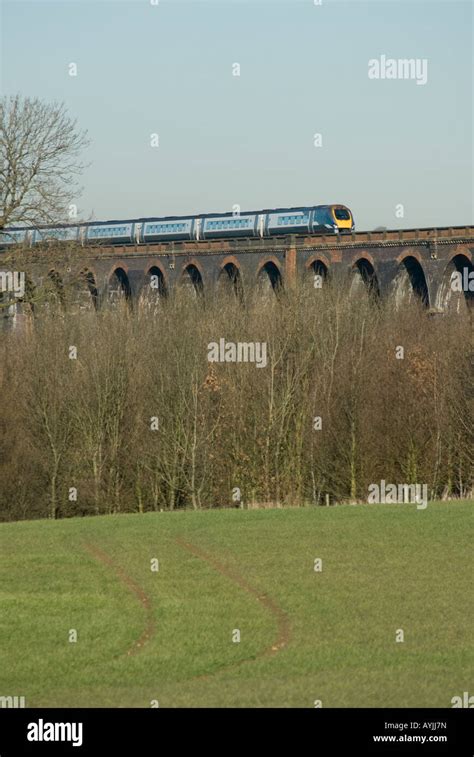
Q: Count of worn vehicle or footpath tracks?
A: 2